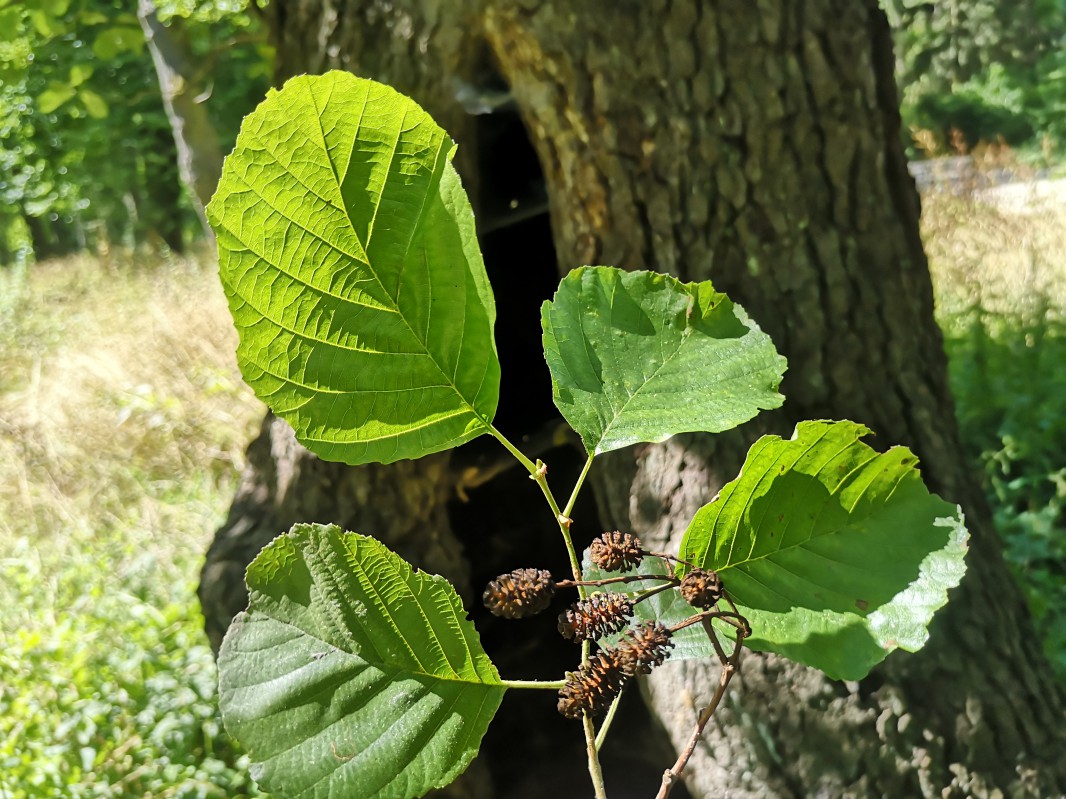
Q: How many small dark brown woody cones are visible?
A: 6